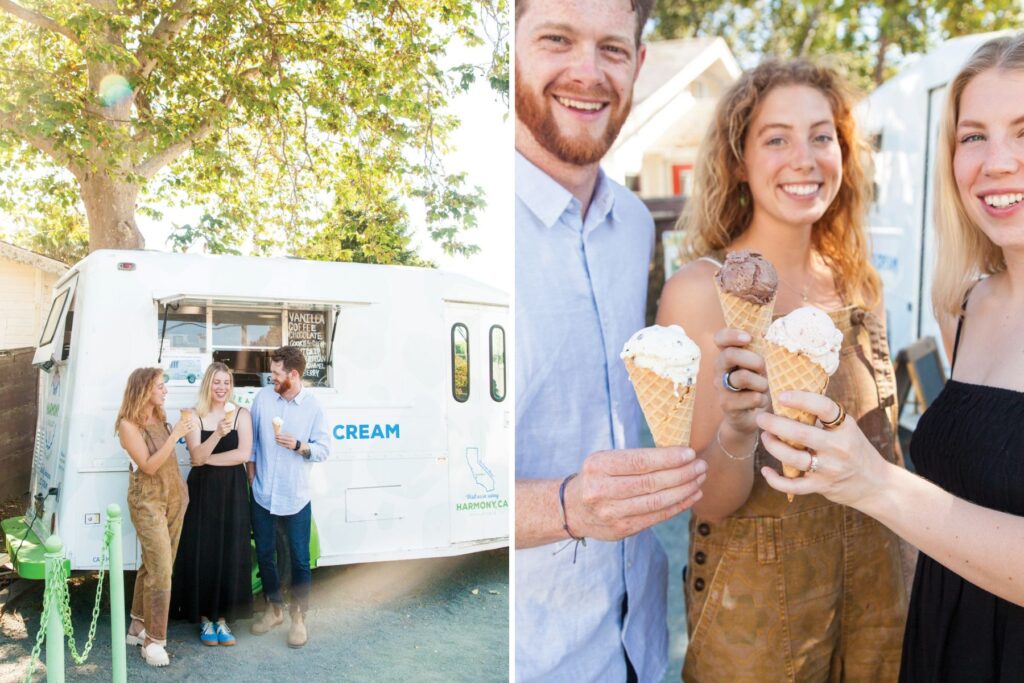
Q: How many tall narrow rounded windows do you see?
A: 2